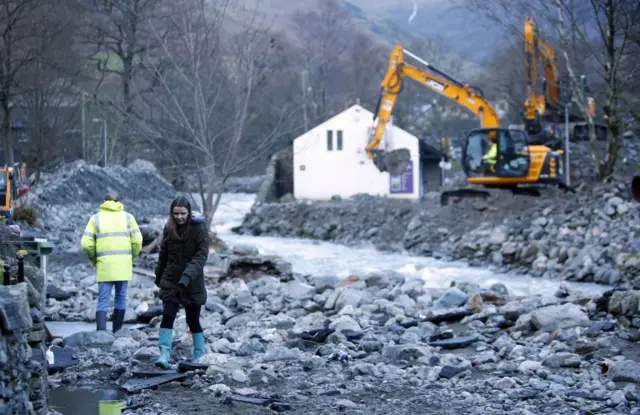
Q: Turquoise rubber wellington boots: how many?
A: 2